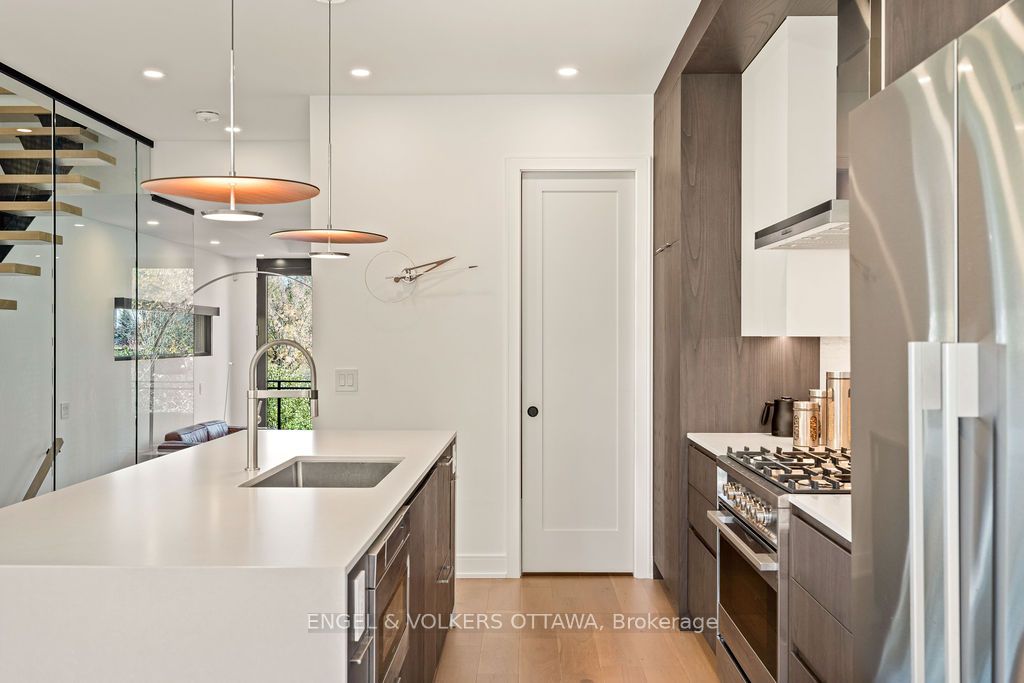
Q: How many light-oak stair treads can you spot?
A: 9